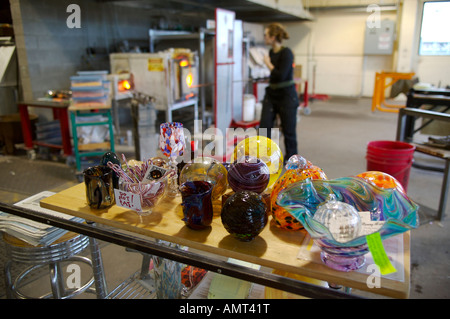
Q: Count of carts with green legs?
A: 1